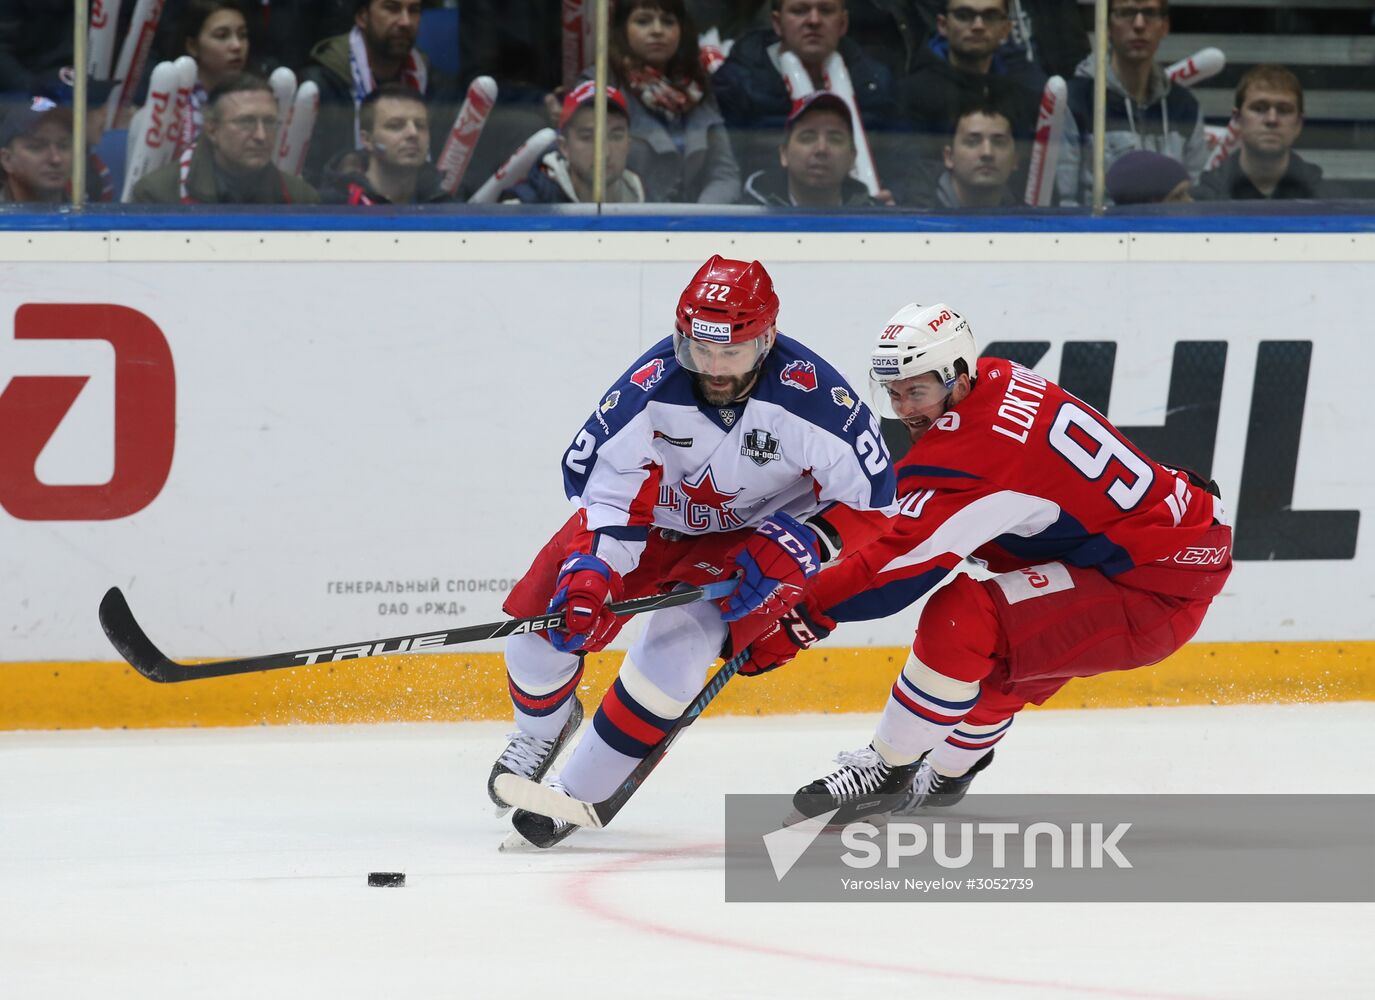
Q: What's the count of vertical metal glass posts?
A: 3